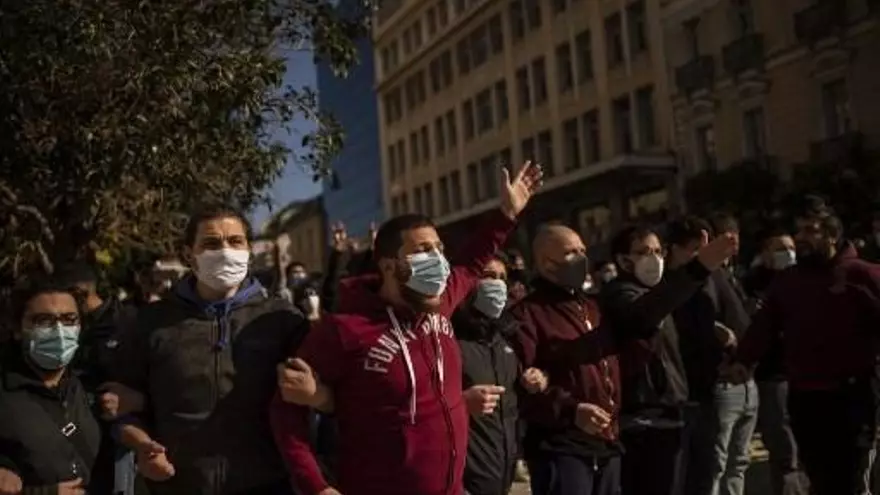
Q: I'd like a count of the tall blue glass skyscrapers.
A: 1